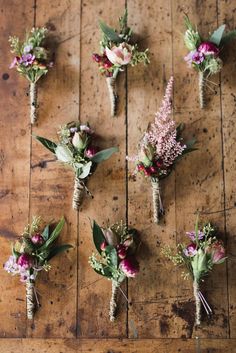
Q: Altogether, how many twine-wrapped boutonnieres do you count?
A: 8